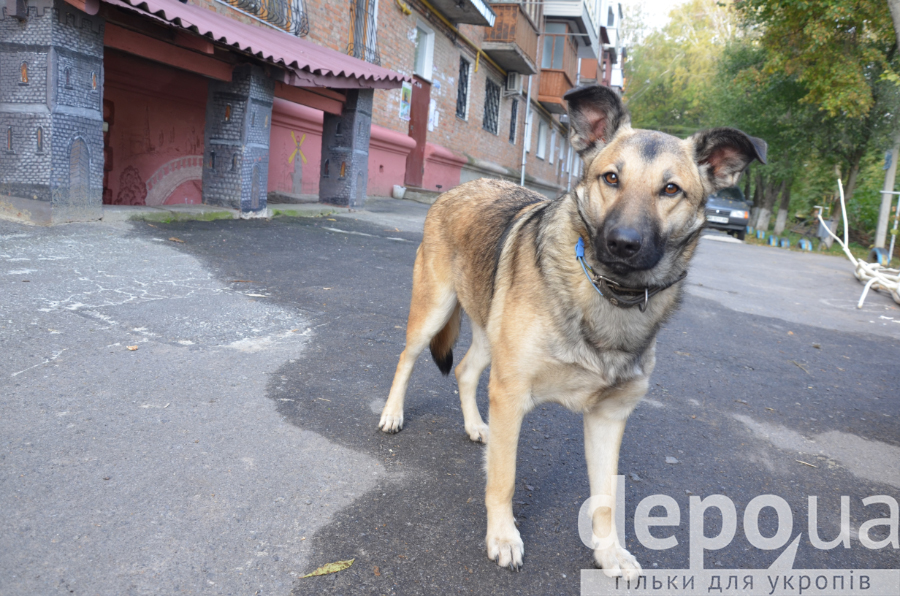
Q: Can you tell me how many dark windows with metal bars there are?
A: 3